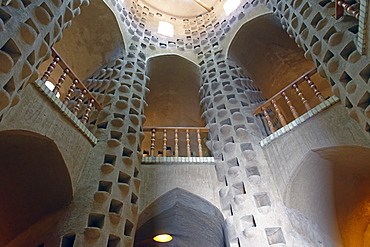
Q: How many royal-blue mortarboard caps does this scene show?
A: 0